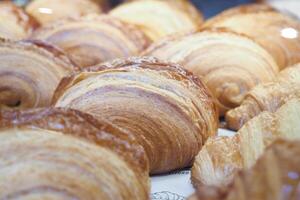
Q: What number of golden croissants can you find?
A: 12